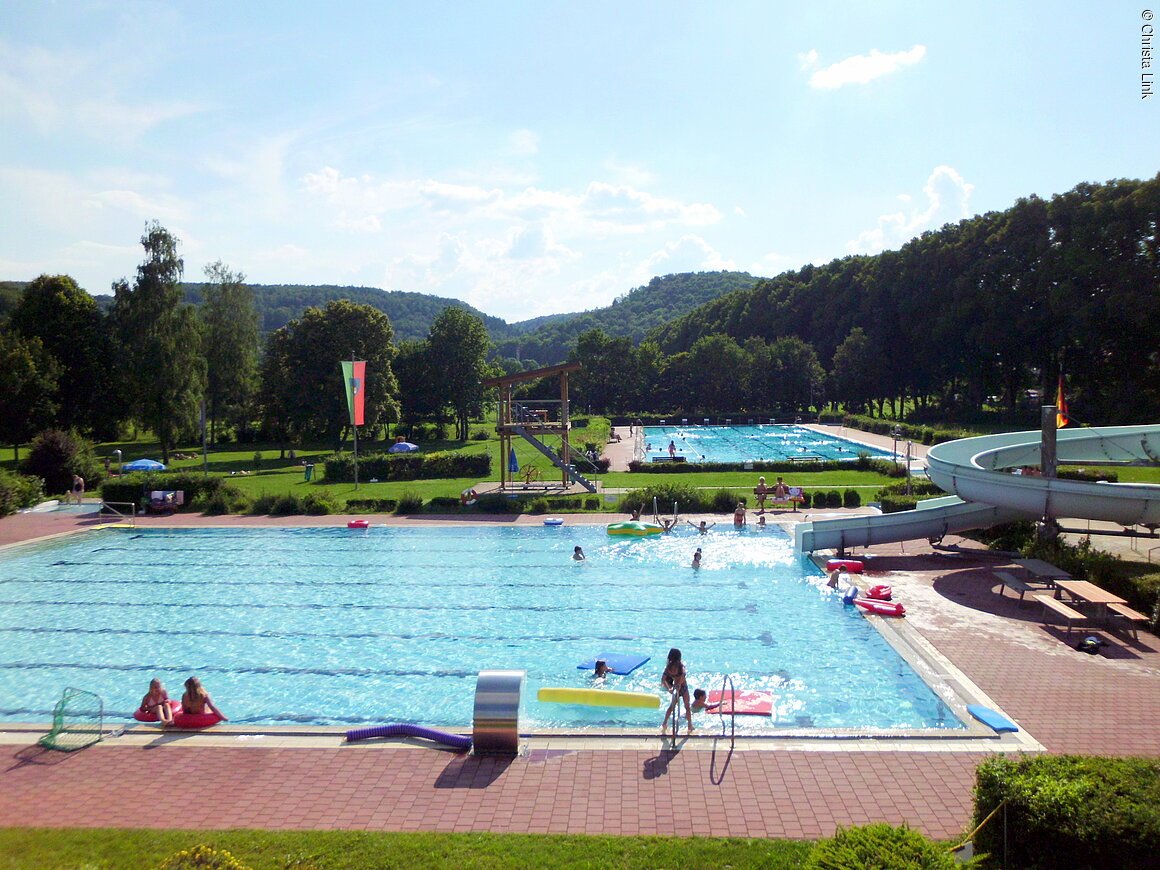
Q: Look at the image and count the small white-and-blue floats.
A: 1